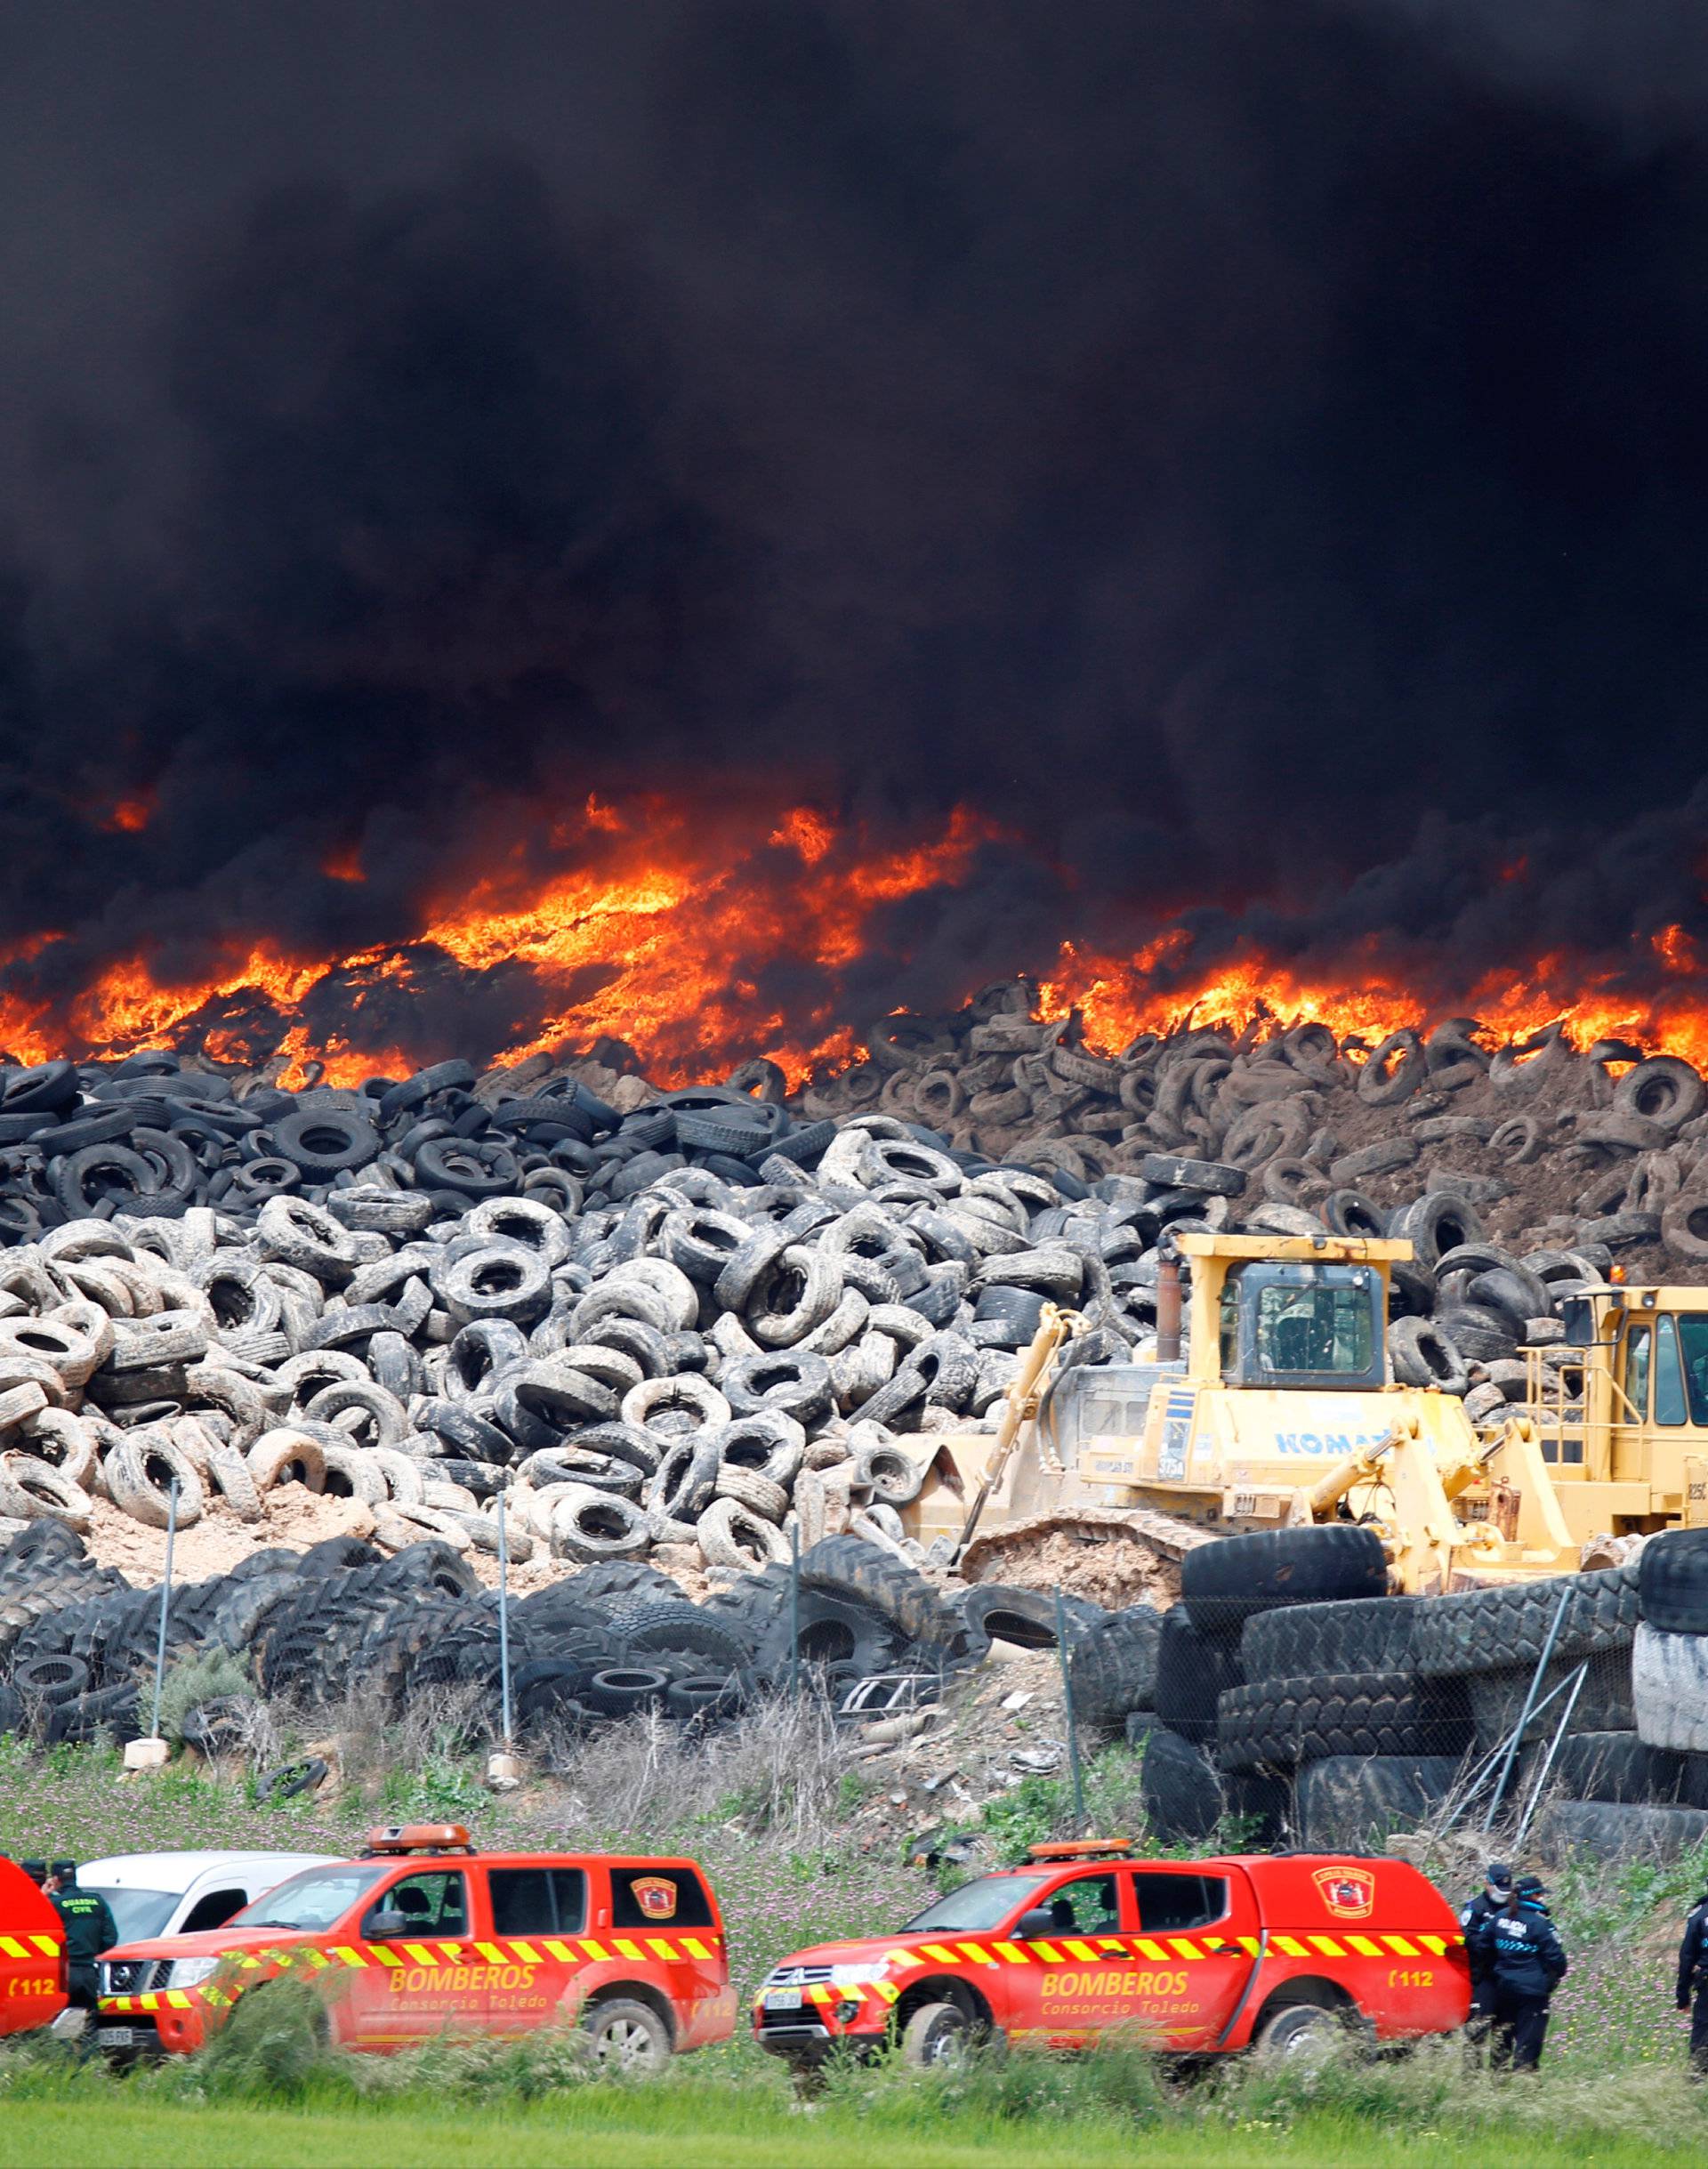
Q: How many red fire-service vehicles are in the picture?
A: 3